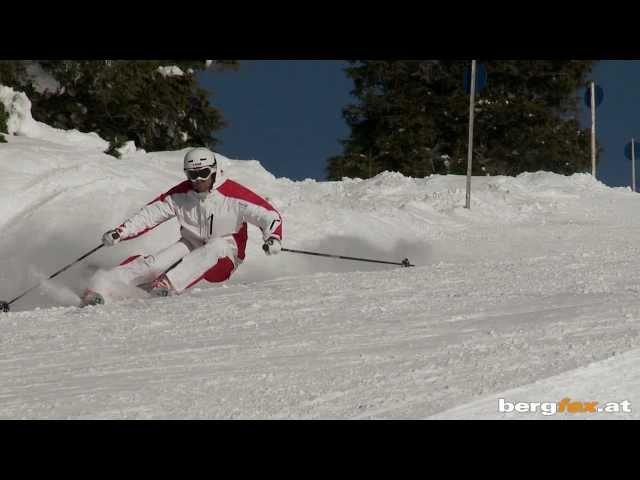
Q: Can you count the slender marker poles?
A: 3